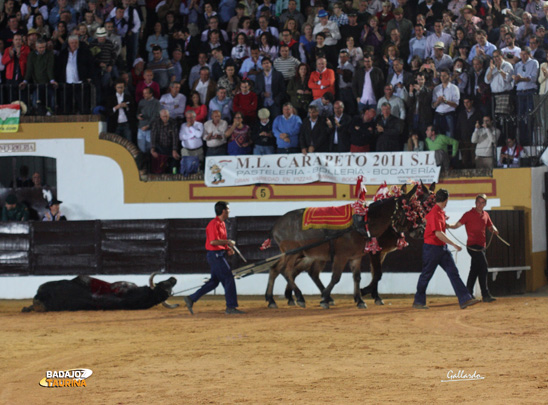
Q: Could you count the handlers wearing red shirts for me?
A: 3